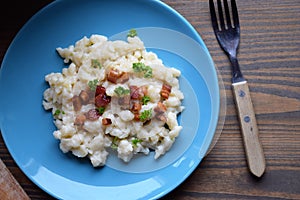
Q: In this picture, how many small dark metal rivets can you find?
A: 2